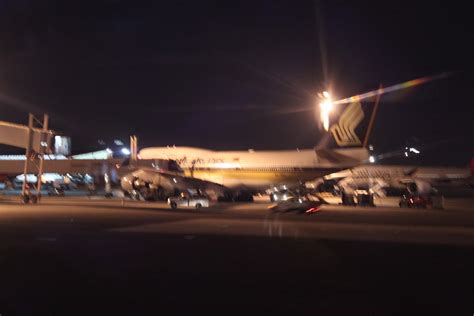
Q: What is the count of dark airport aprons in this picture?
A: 1